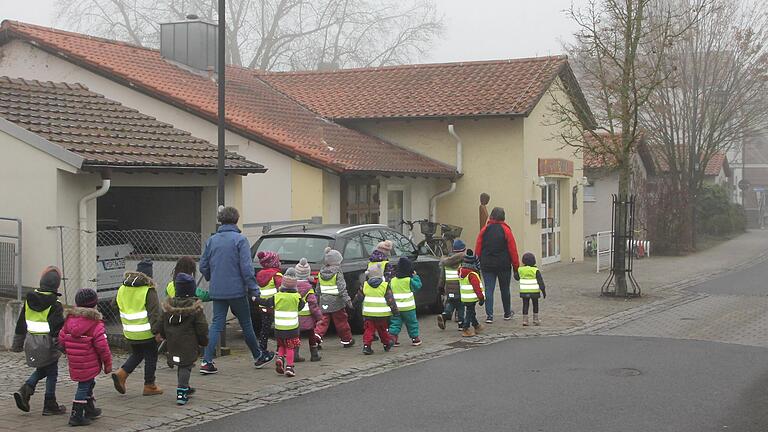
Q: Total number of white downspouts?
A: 3